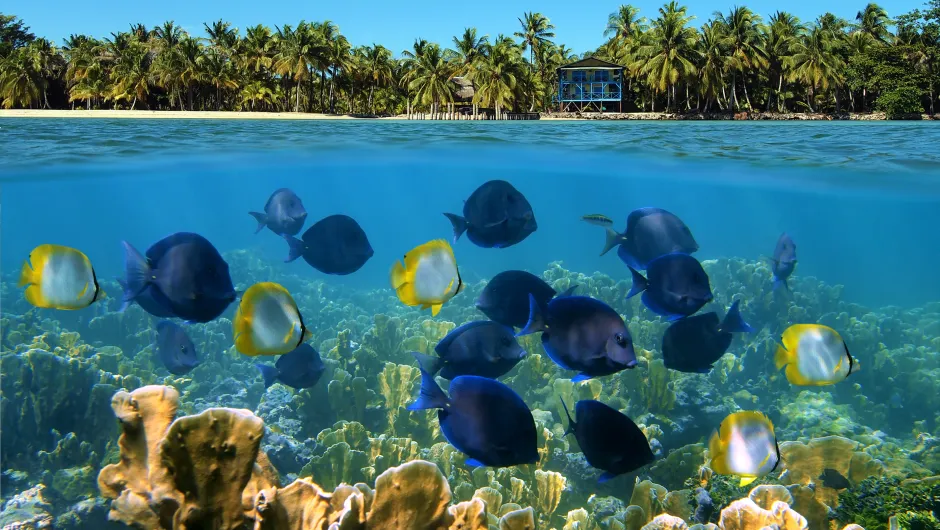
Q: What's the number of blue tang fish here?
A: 15